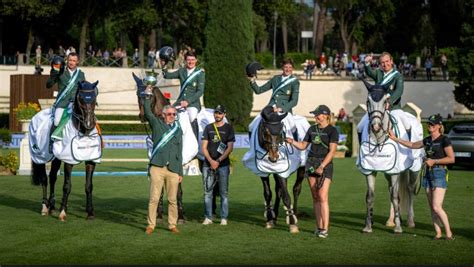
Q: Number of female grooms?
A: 2